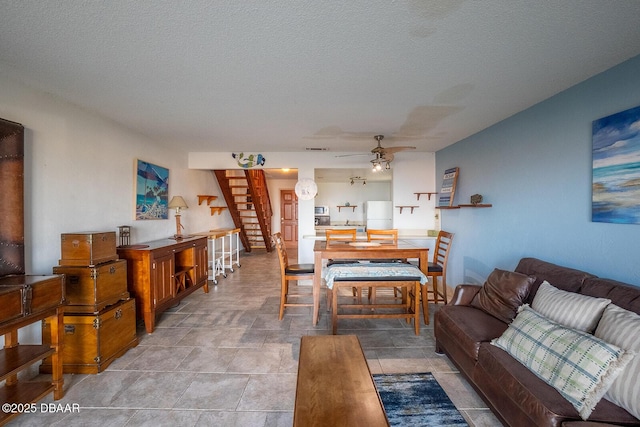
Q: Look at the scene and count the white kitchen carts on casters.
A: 2